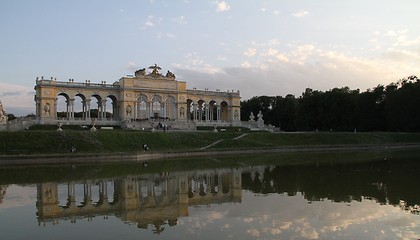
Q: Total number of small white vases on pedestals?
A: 4